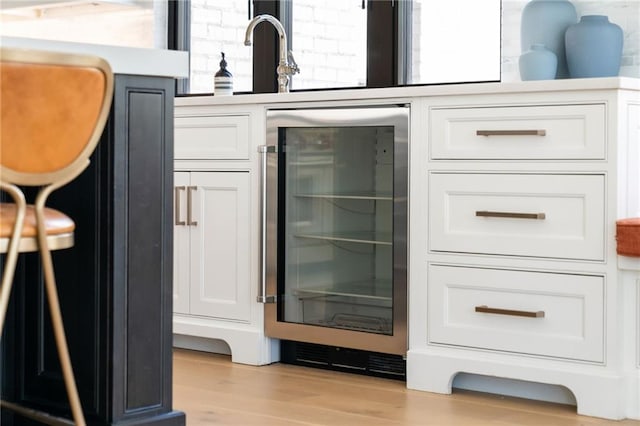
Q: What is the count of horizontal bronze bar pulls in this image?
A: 3